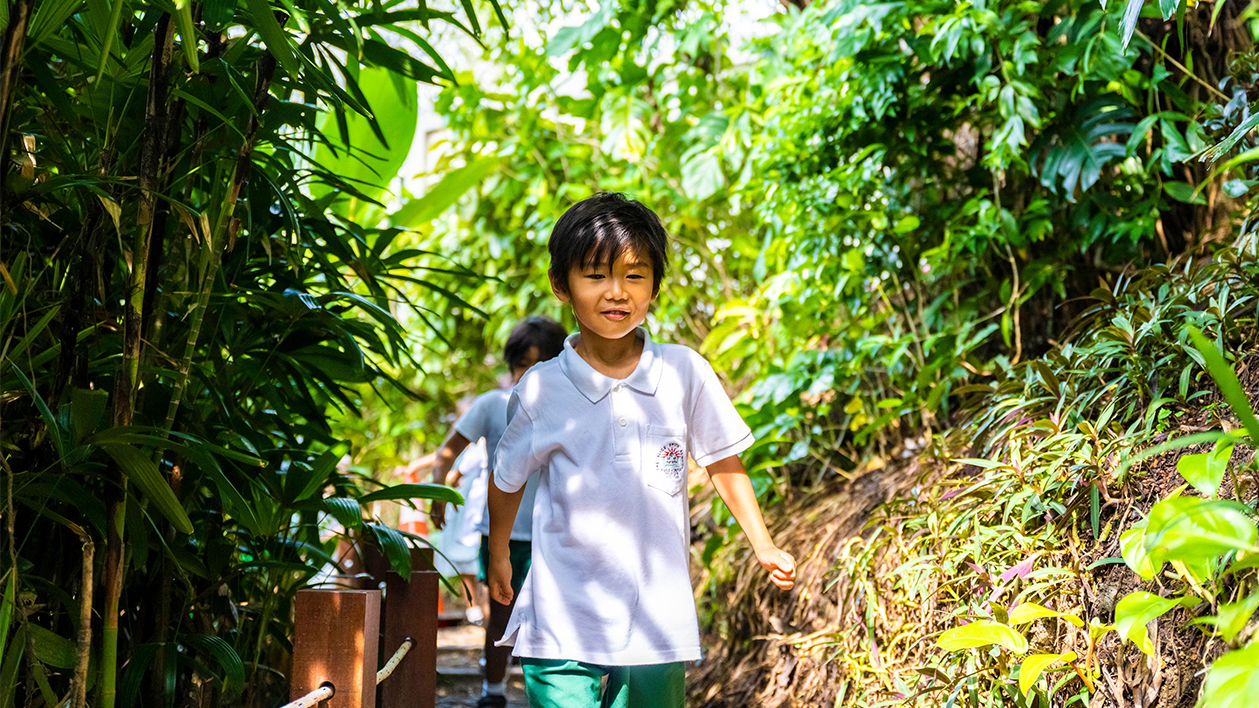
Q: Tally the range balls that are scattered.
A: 0